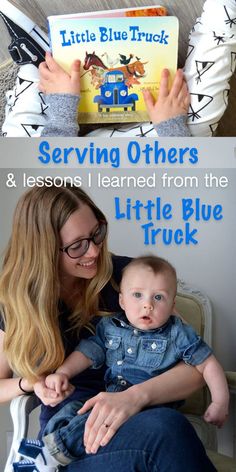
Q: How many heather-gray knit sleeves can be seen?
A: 2